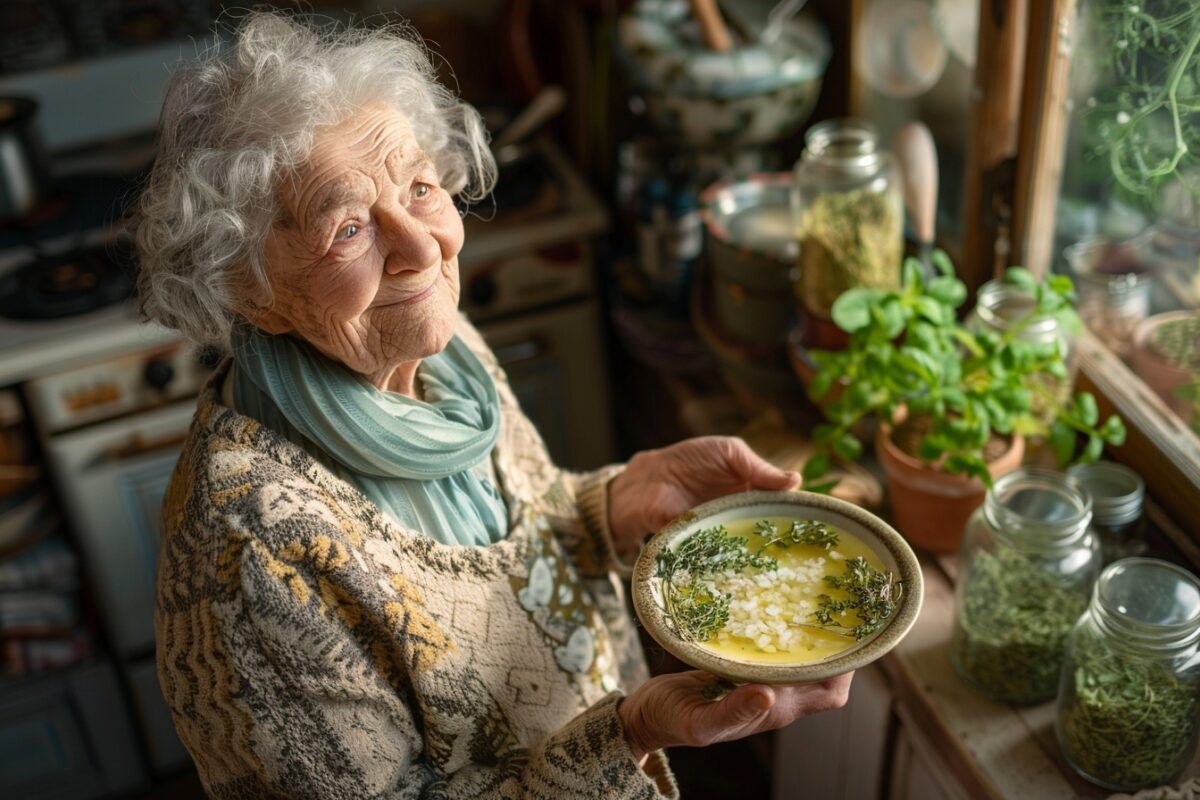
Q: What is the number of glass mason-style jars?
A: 5